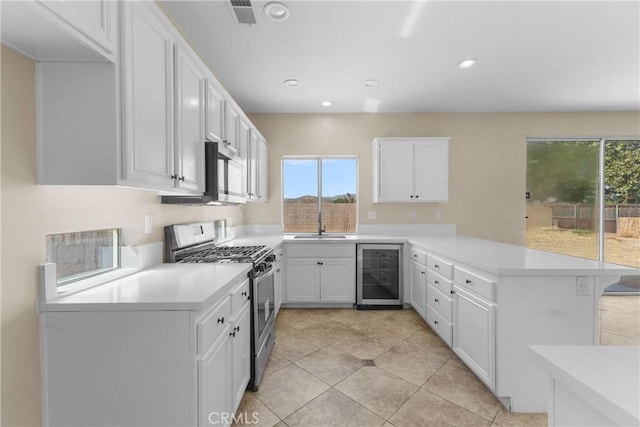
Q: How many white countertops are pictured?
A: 3